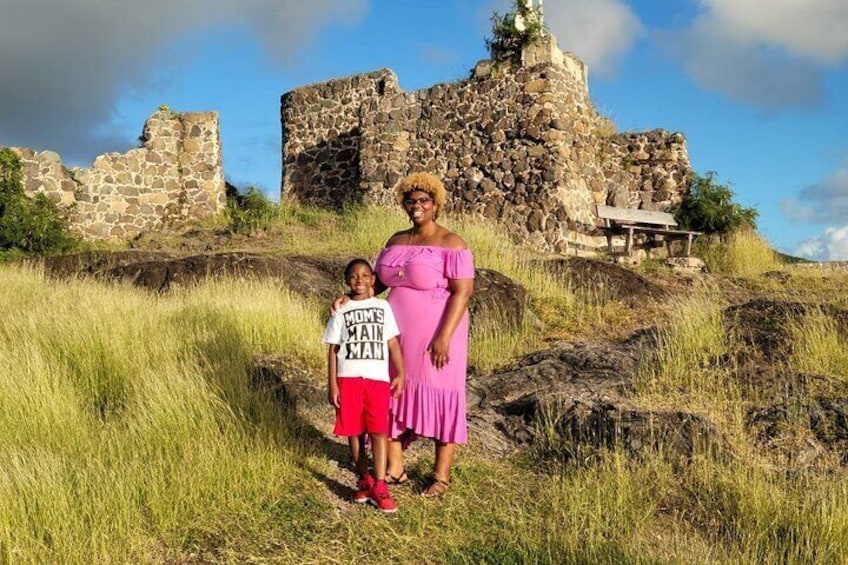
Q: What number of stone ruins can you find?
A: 2